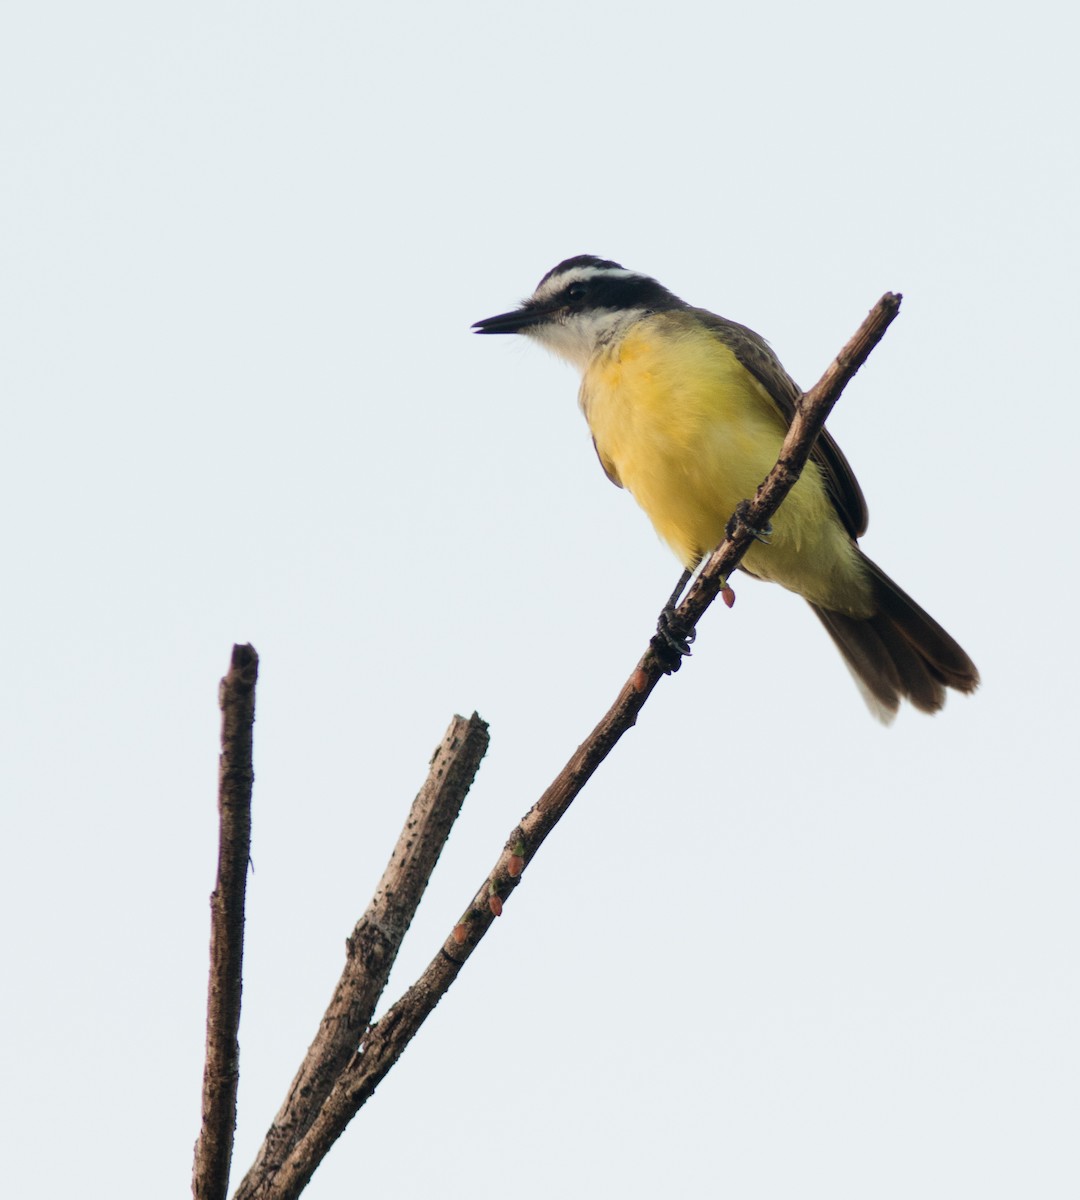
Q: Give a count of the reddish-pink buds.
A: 5